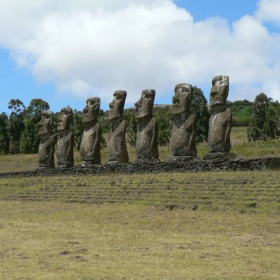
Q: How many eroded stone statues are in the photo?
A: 7